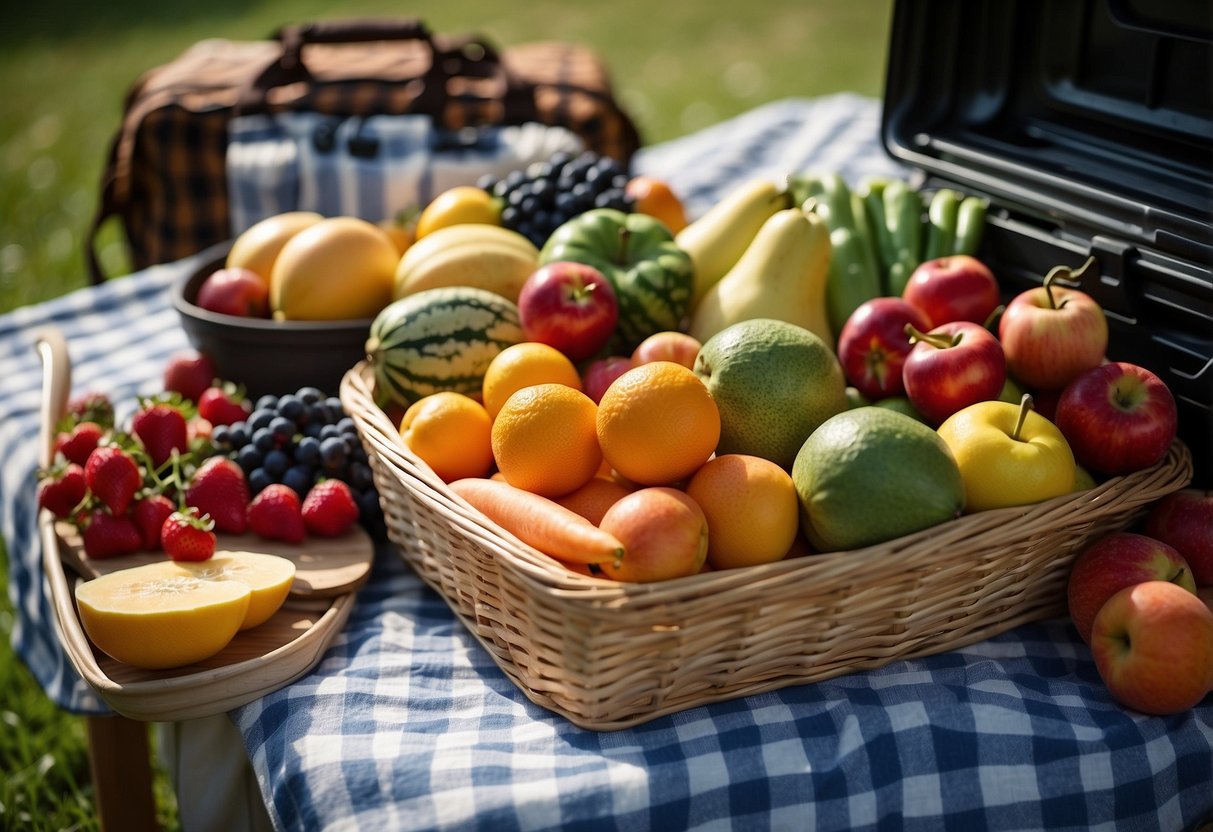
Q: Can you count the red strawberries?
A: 13